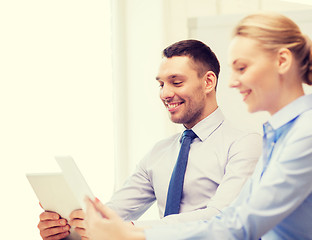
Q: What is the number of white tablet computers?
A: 2